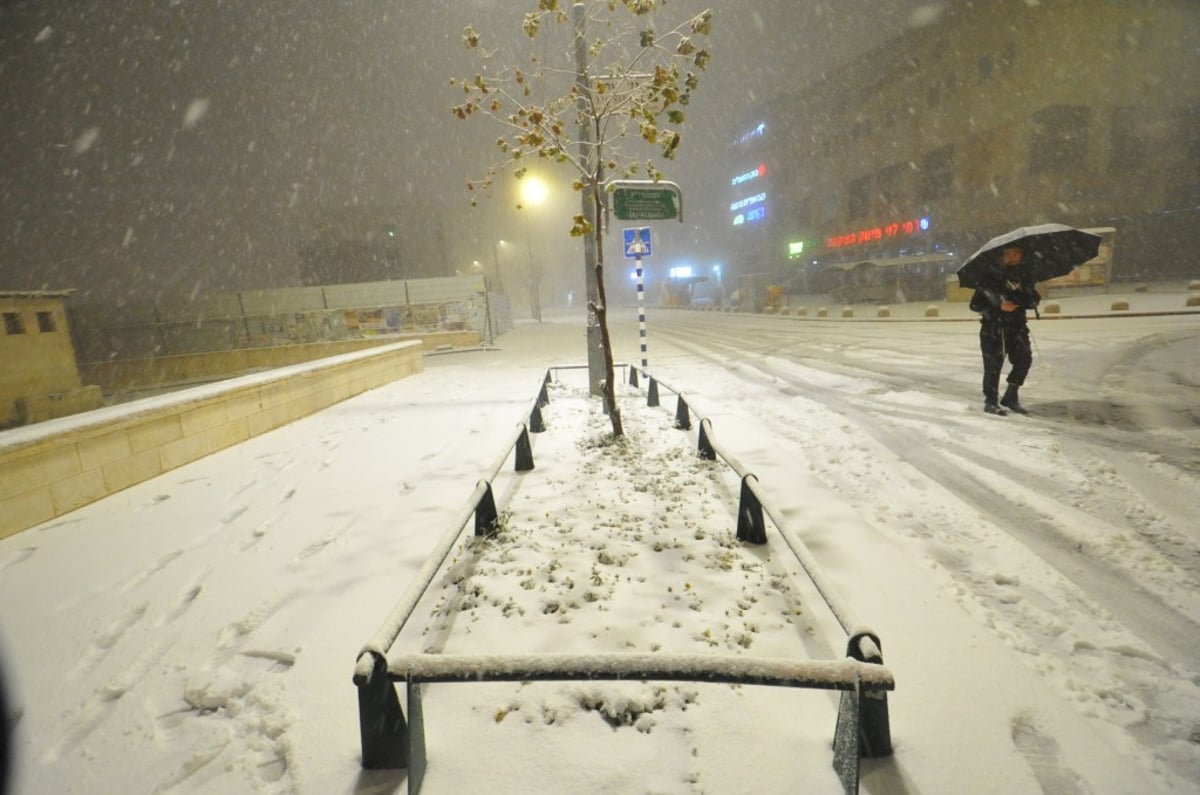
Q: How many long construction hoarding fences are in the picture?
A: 1